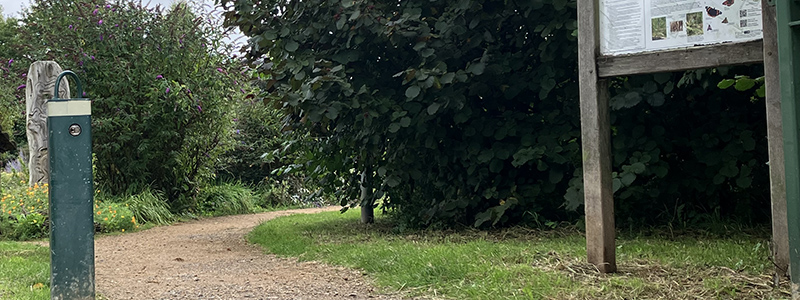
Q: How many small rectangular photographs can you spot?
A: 3